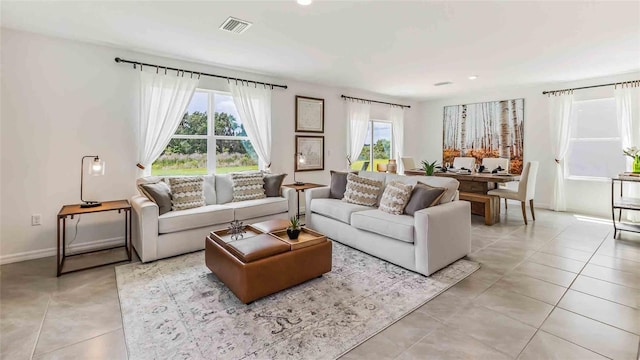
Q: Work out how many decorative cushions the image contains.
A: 8